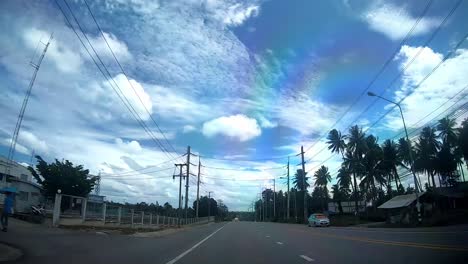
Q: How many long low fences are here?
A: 1